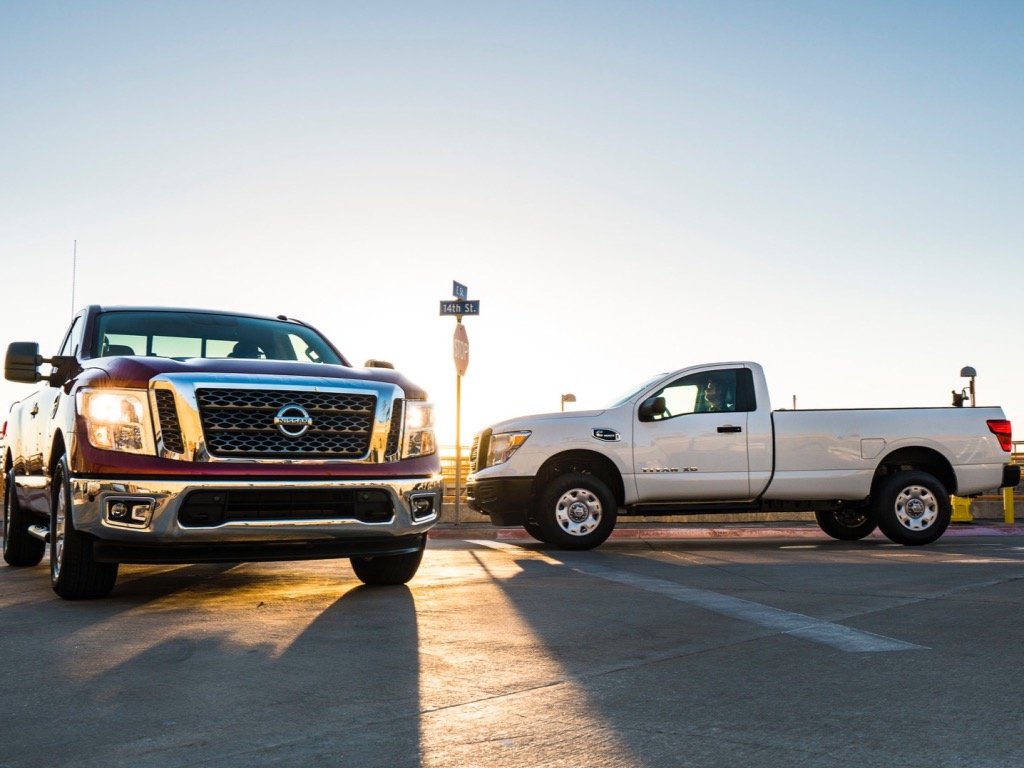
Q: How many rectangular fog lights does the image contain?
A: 2